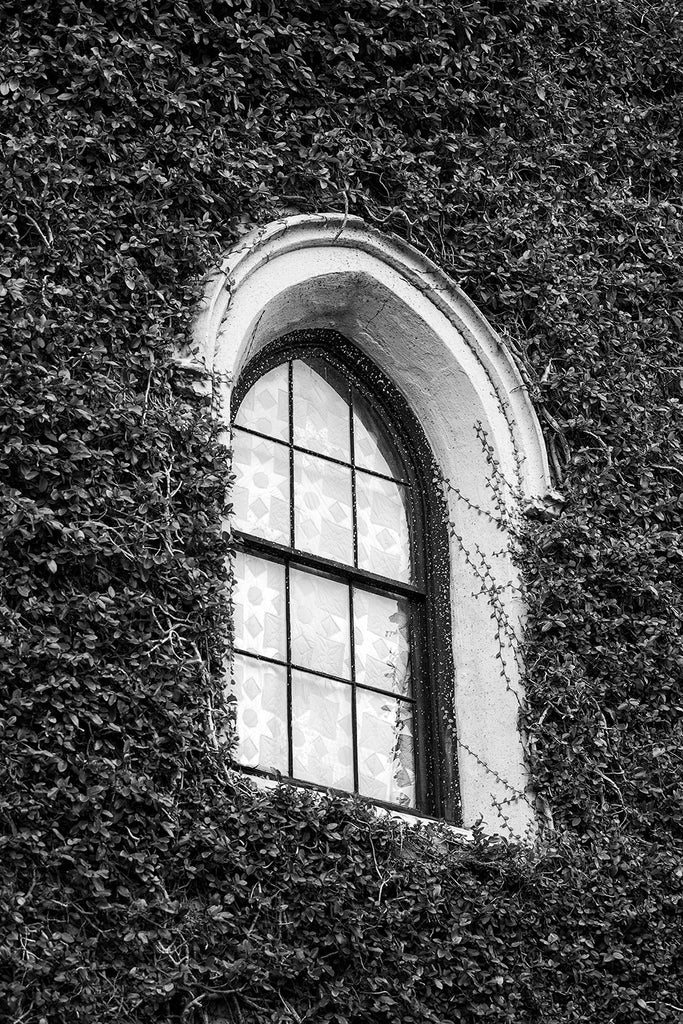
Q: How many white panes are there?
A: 12